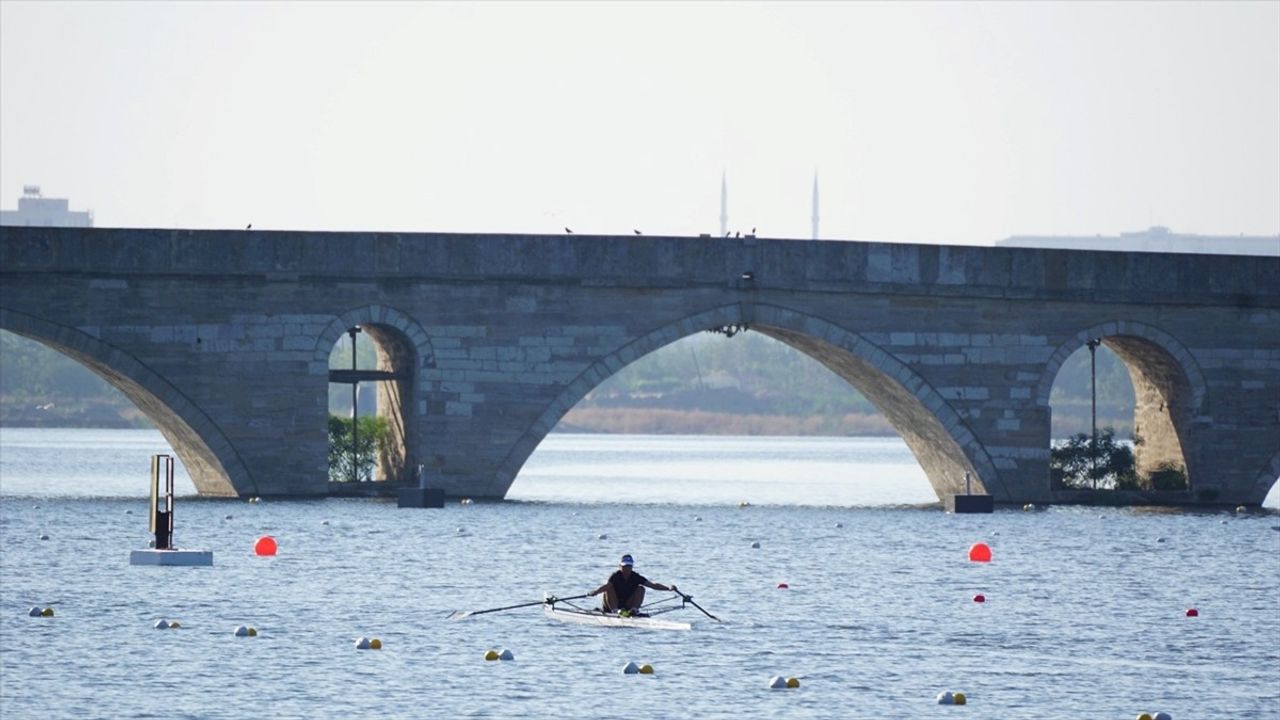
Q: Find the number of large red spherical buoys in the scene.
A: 2